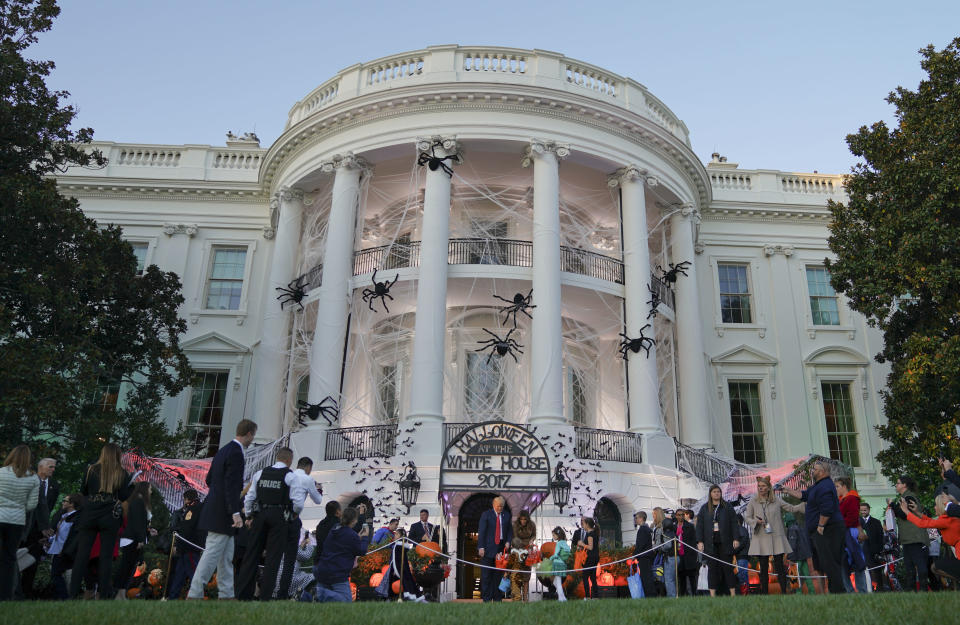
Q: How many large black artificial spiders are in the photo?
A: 9